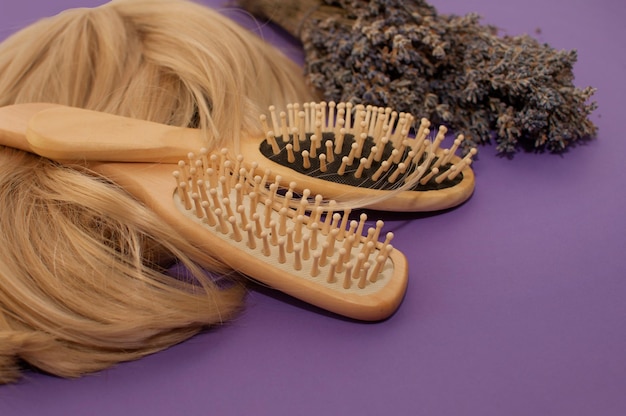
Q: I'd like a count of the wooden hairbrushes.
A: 2